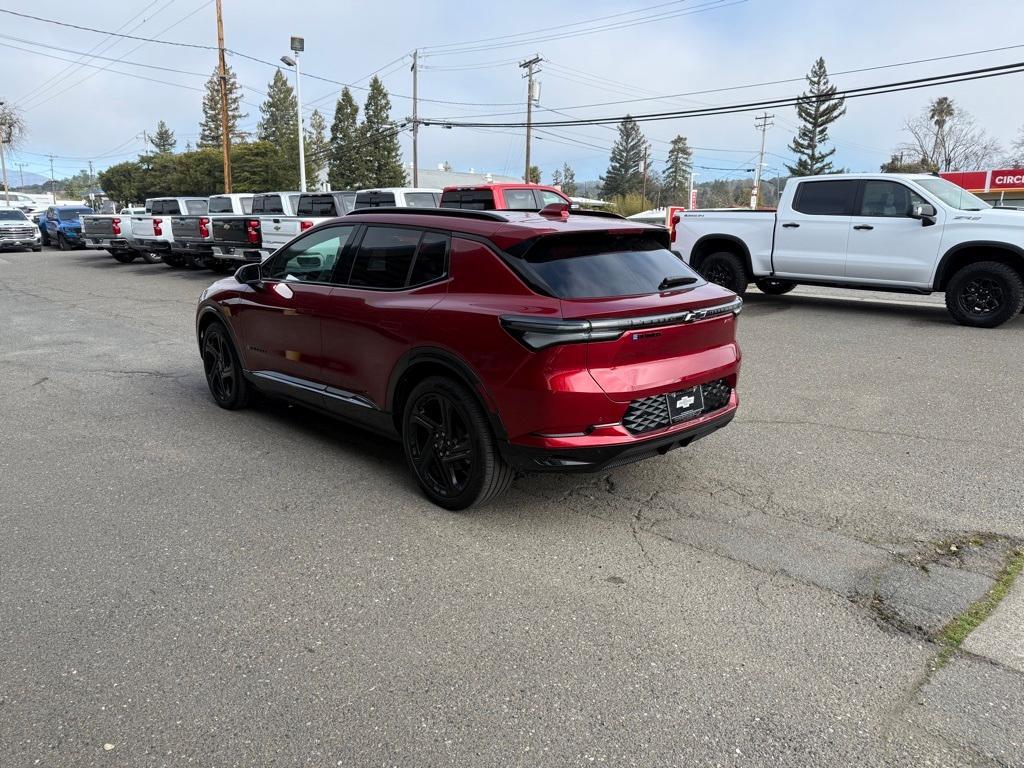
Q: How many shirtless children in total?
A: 0